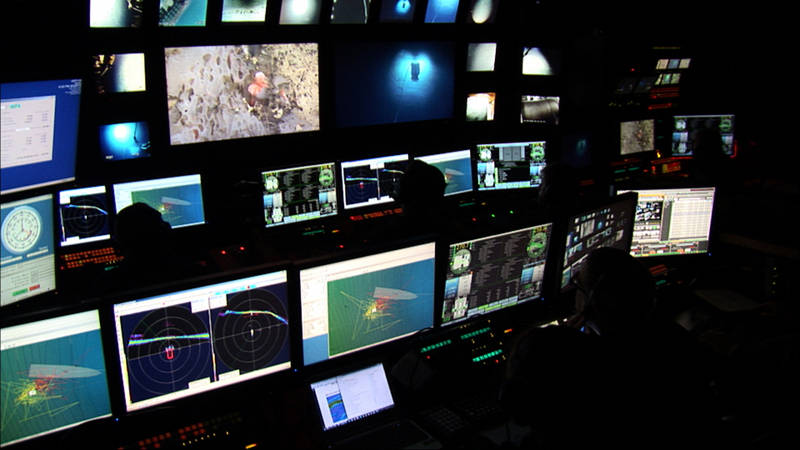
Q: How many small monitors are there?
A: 14